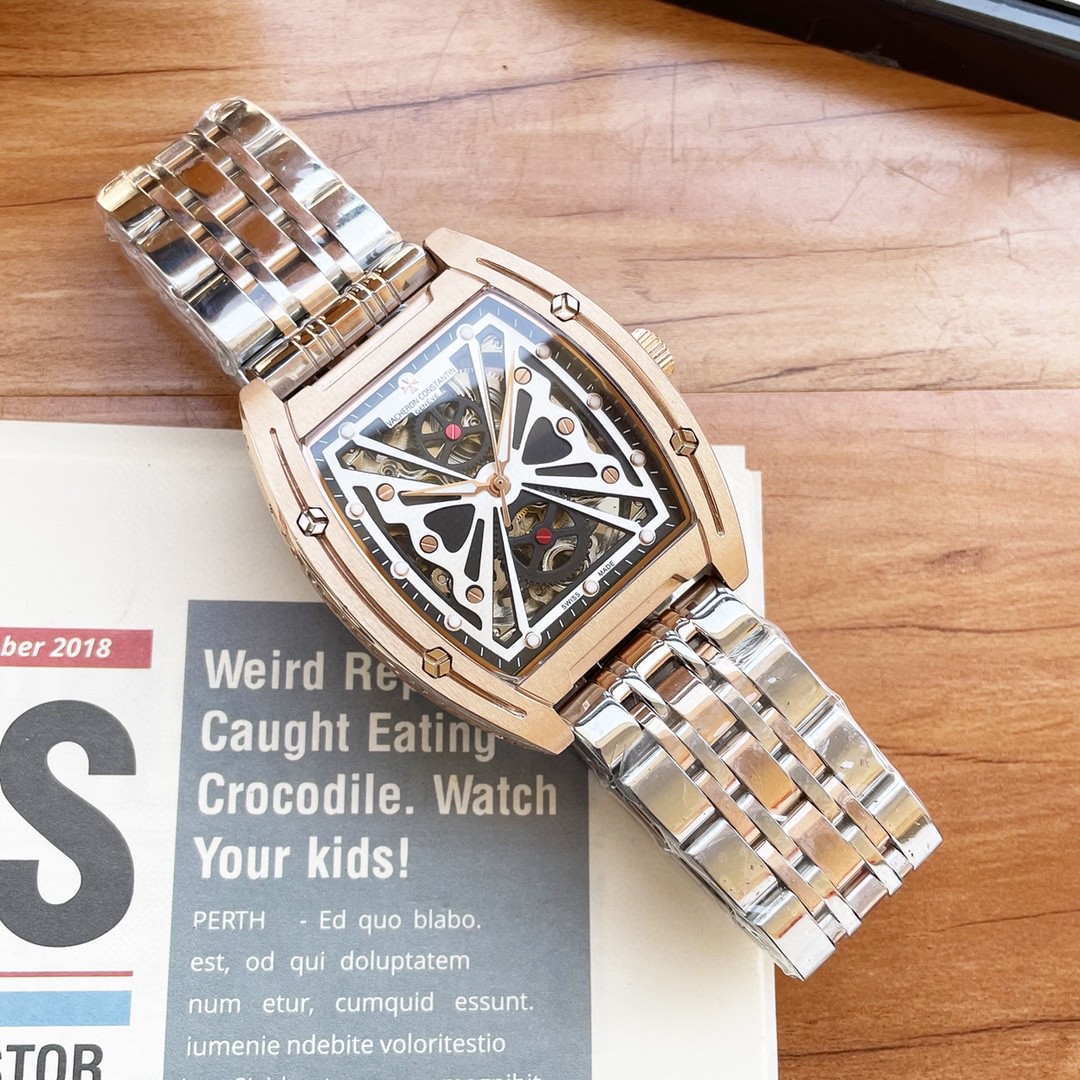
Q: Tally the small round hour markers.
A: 11